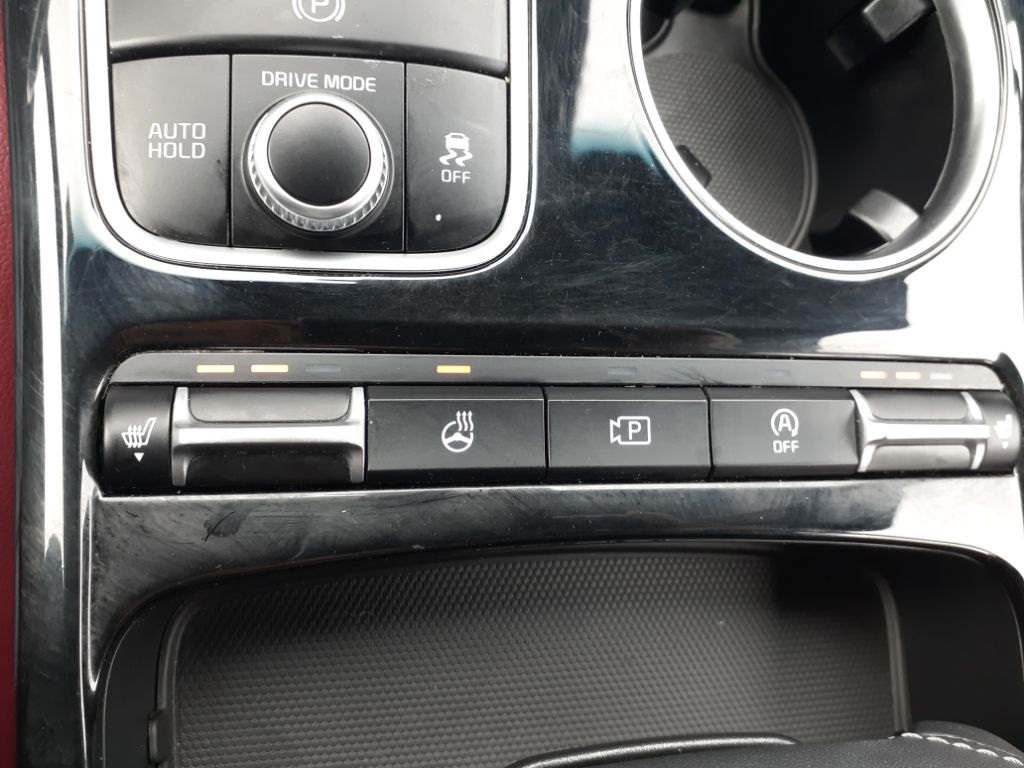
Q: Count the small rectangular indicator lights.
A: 9